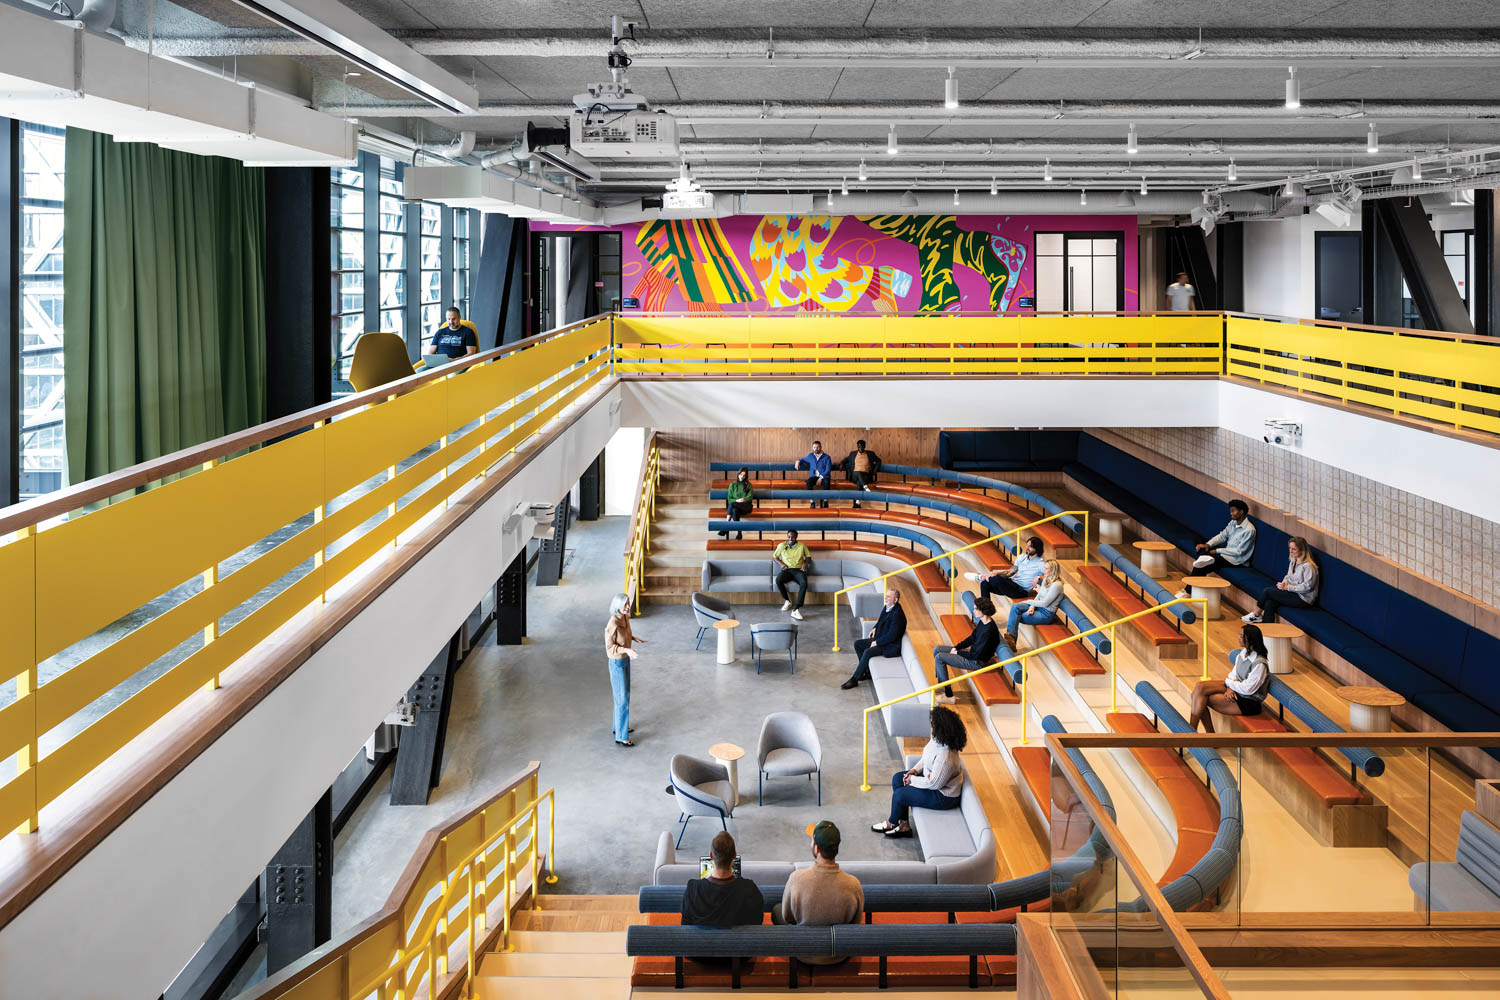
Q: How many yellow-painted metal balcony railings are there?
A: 3